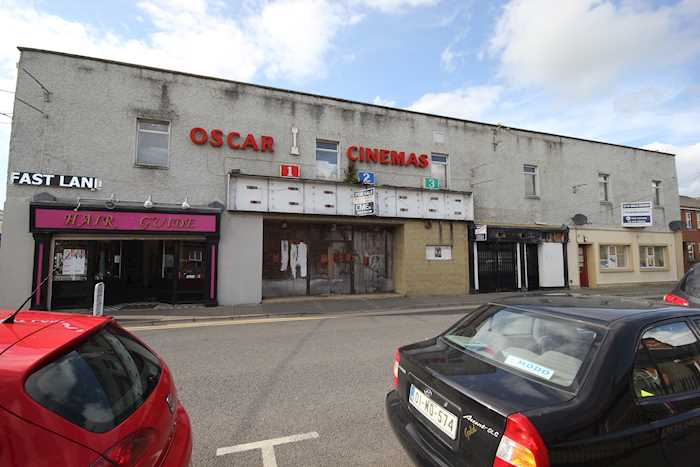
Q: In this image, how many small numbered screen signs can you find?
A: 3